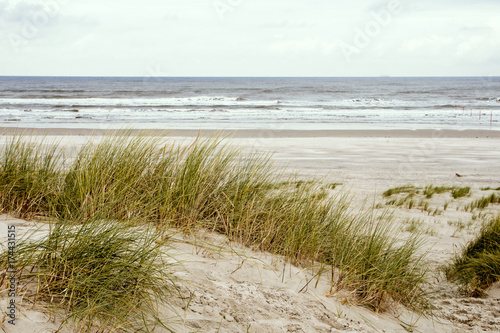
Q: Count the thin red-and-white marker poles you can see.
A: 5